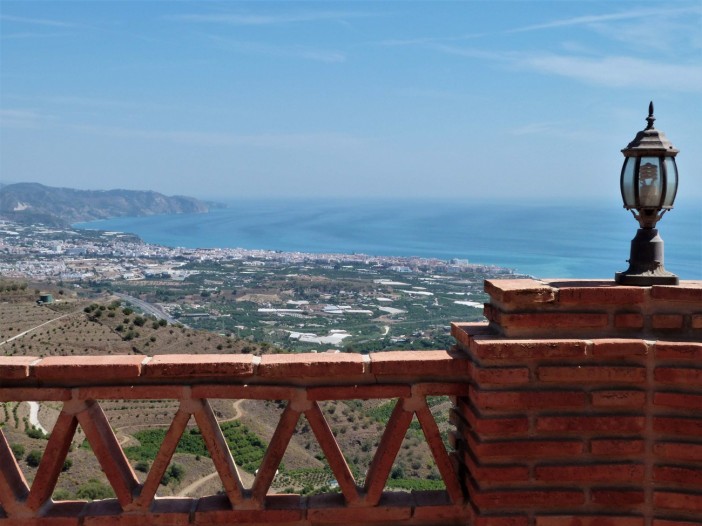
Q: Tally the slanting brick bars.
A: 9